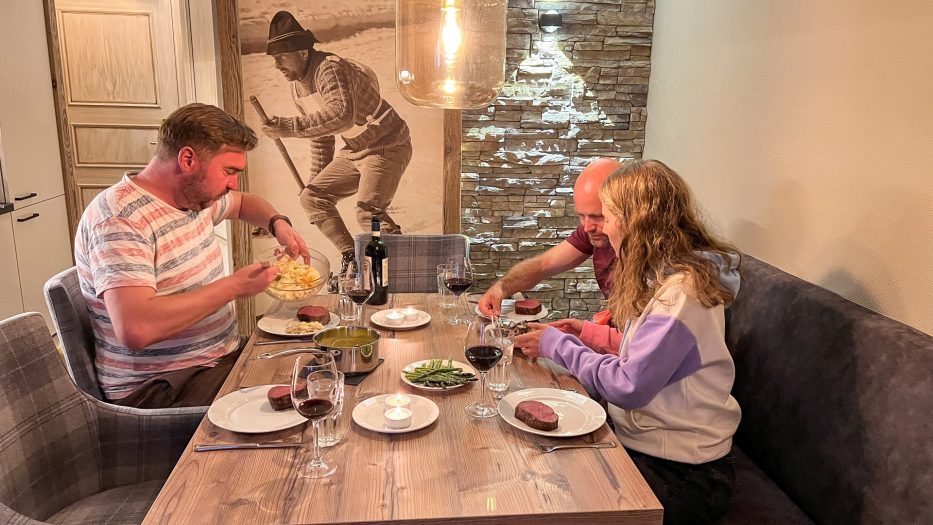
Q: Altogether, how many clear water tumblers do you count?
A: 4